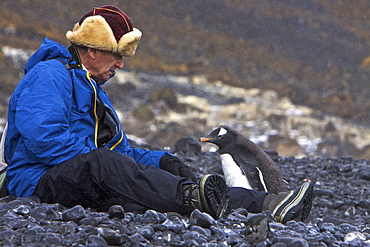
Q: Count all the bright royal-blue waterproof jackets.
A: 1